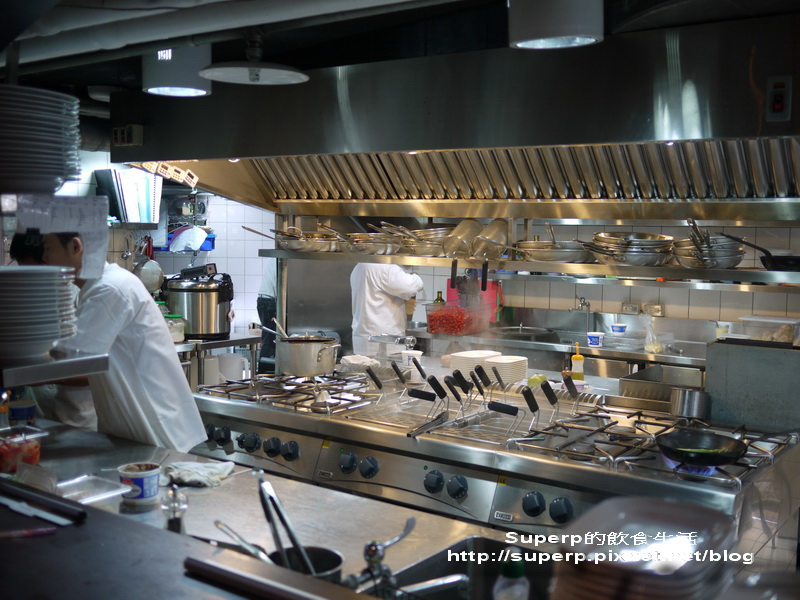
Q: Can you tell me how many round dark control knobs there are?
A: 11